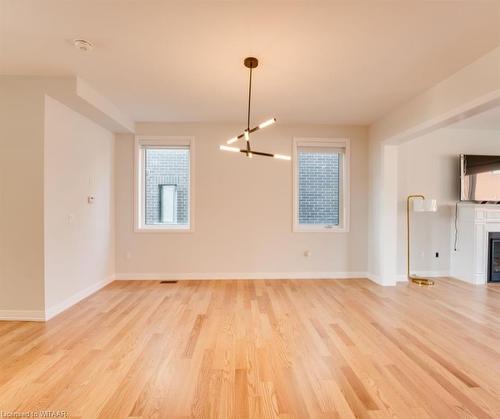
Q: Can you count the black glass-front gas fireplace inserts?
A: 1